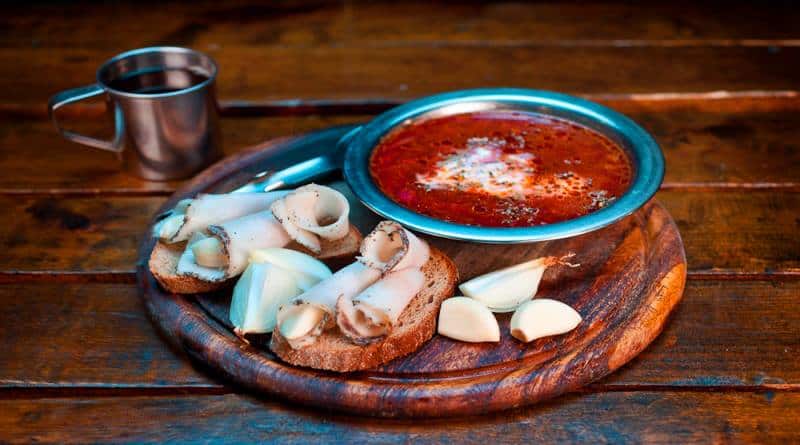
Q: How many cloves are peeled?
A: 2